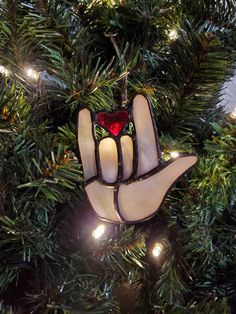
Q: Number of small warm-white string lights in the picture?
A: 7